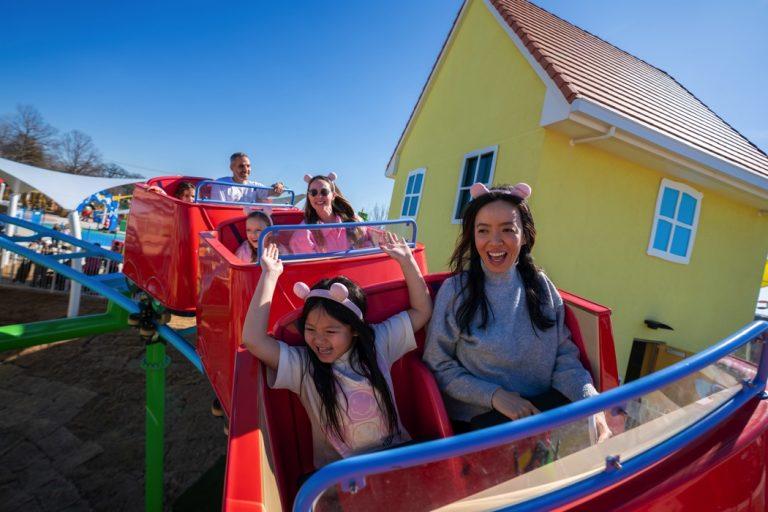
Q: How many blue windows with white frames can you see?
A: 3